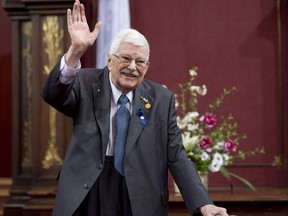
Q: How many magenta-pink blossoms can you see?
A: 3